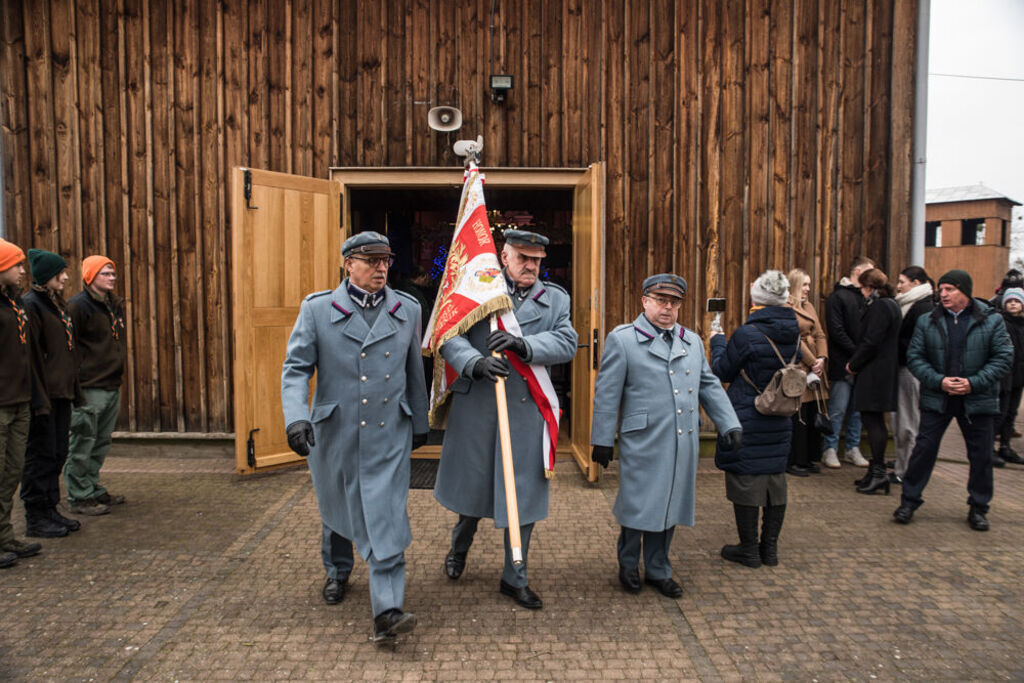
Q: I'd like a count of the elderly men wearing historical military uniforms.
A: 3